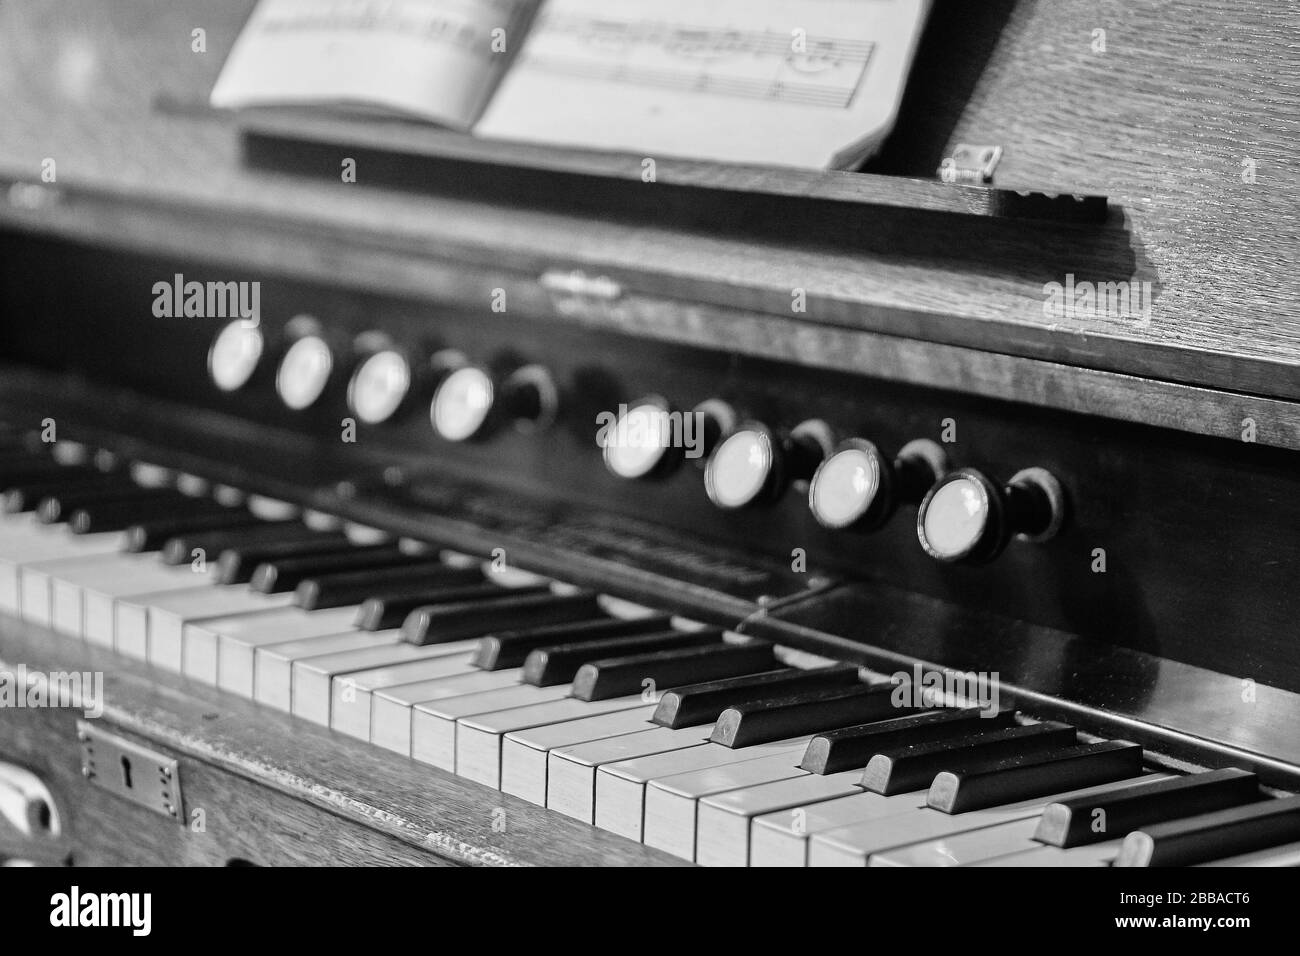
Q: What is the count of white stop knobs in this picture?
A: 8